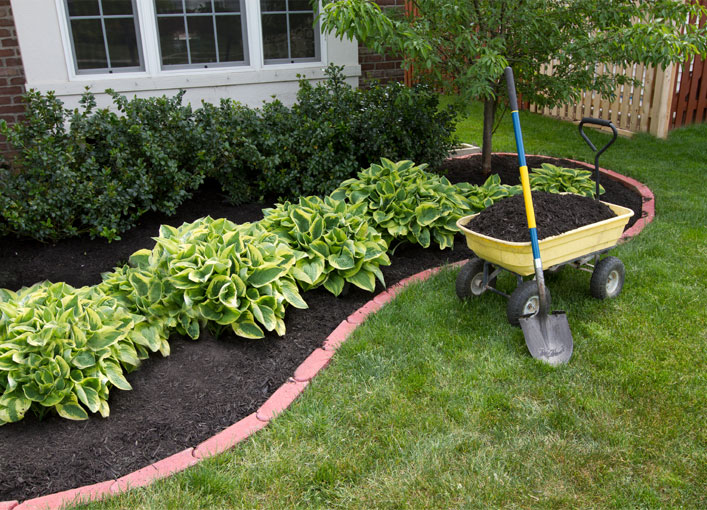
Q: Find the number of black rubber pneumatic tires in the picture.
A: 3